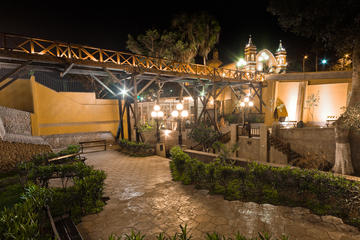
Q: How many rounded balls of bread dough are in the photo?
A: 0